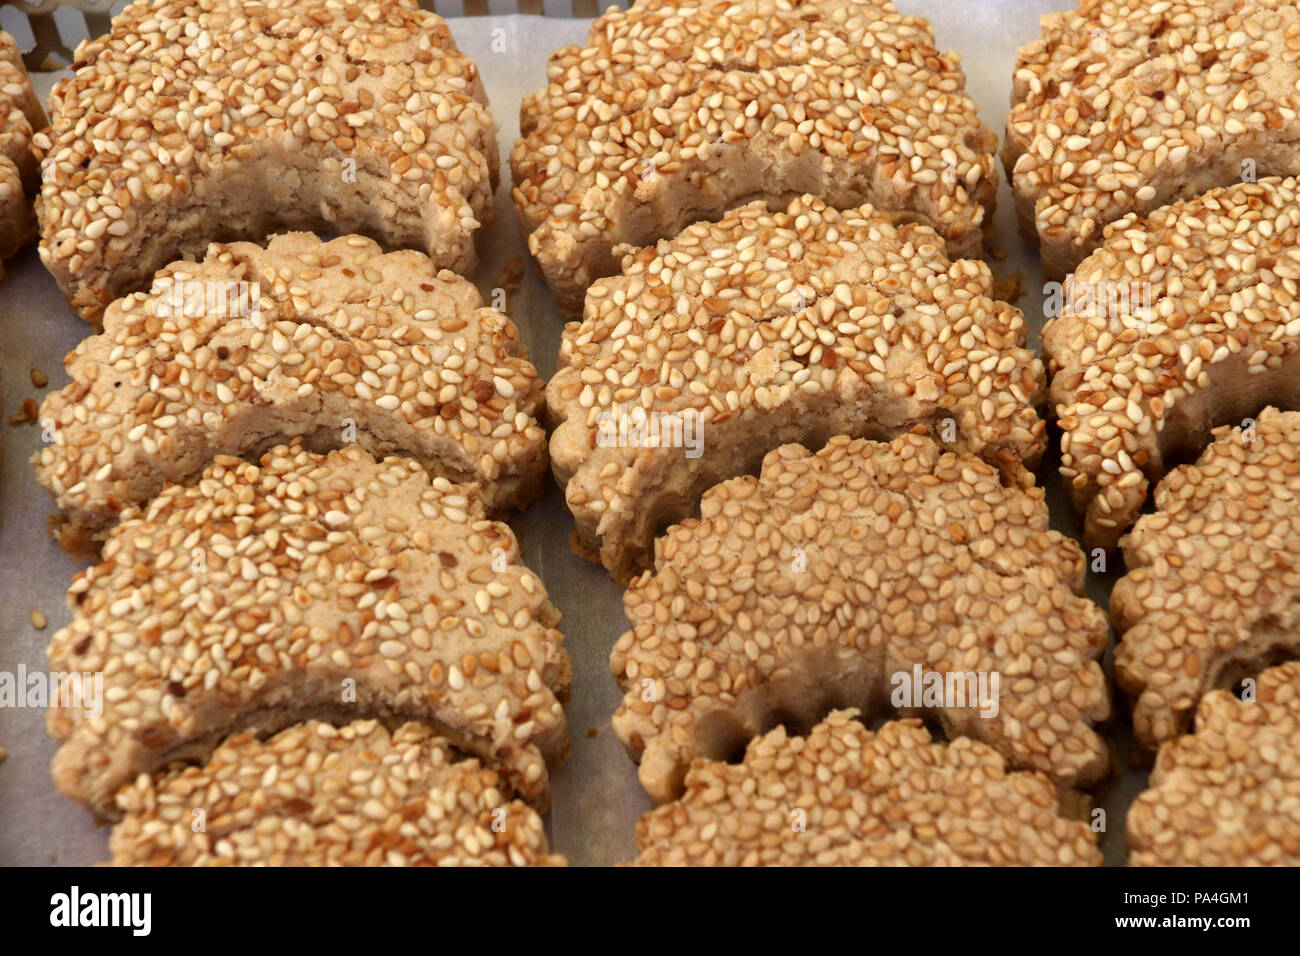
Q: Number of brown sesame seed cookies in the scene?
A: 13